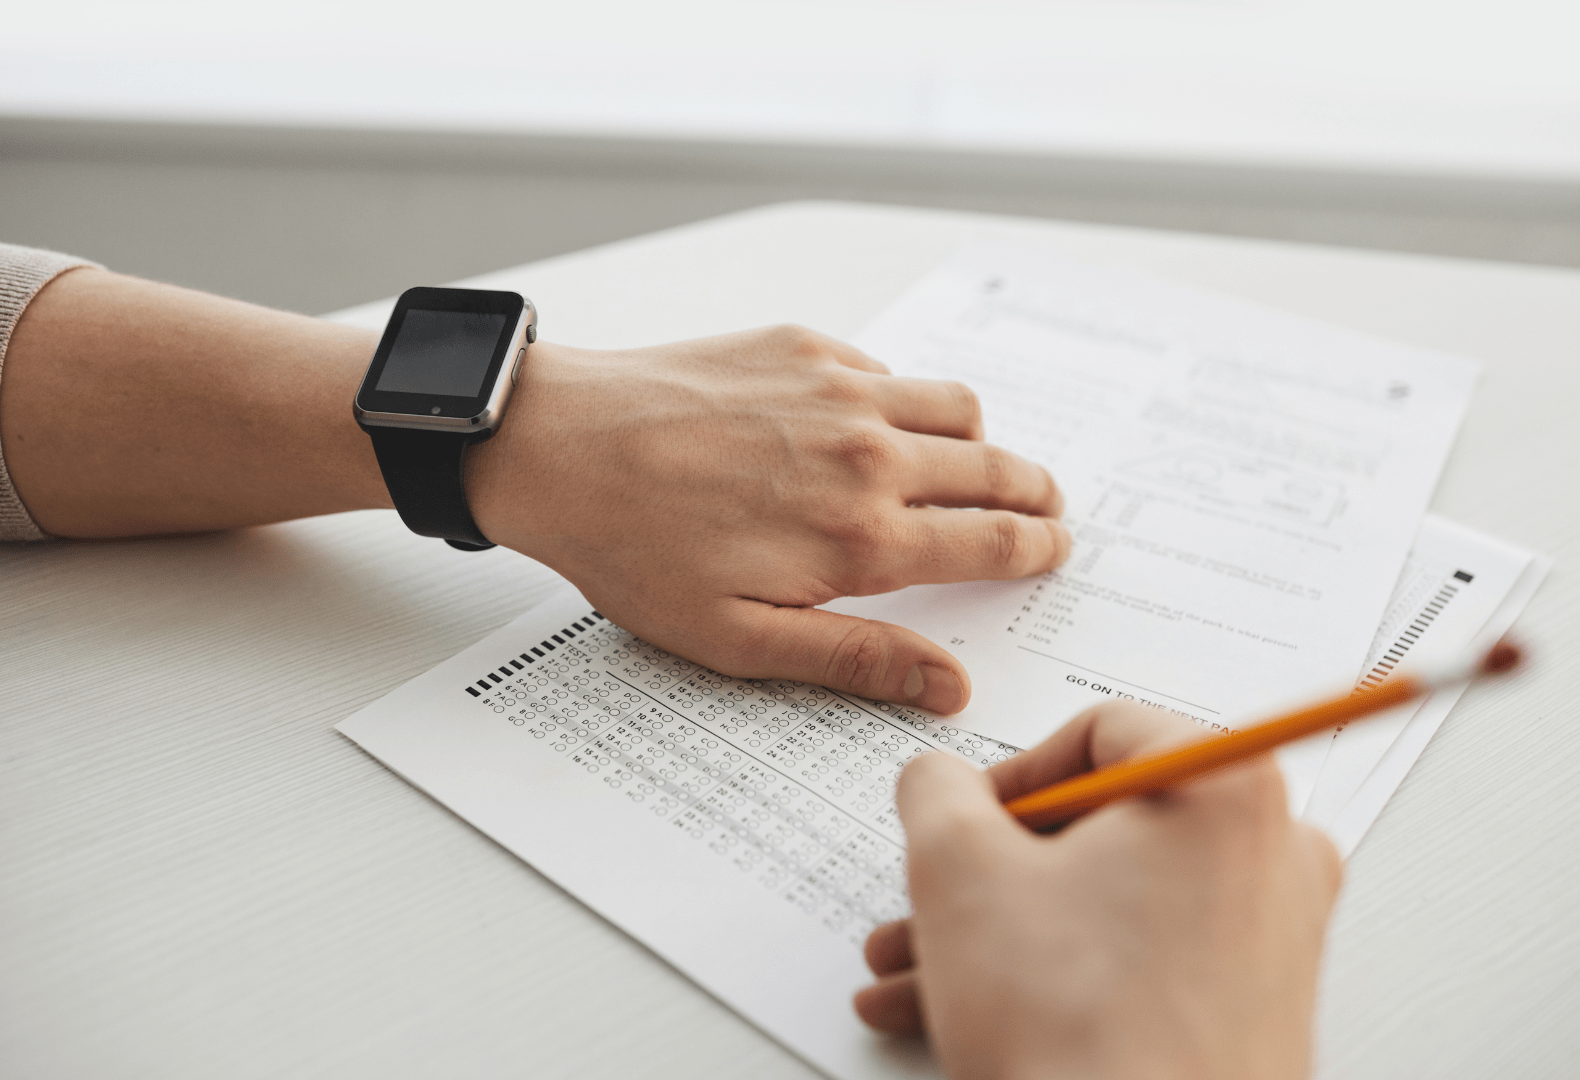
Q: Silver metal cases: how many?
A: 1